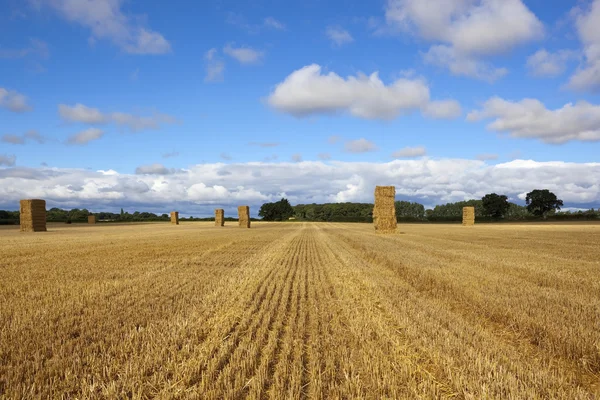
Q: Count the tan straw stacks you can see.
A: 7